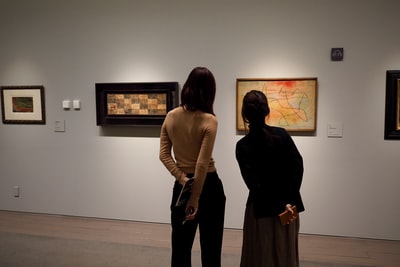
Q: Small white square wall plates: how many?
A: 2